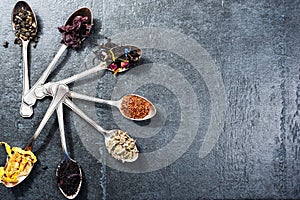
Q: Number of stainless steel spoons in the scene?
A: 7